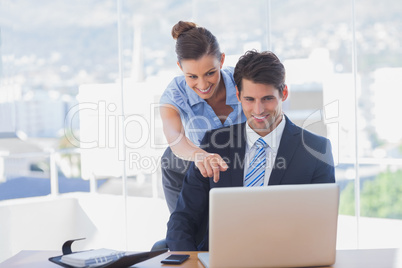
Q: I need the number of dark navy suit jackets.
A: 1